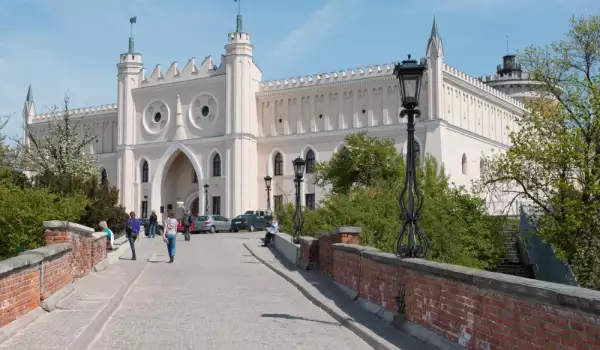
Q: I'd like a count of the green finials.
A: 2